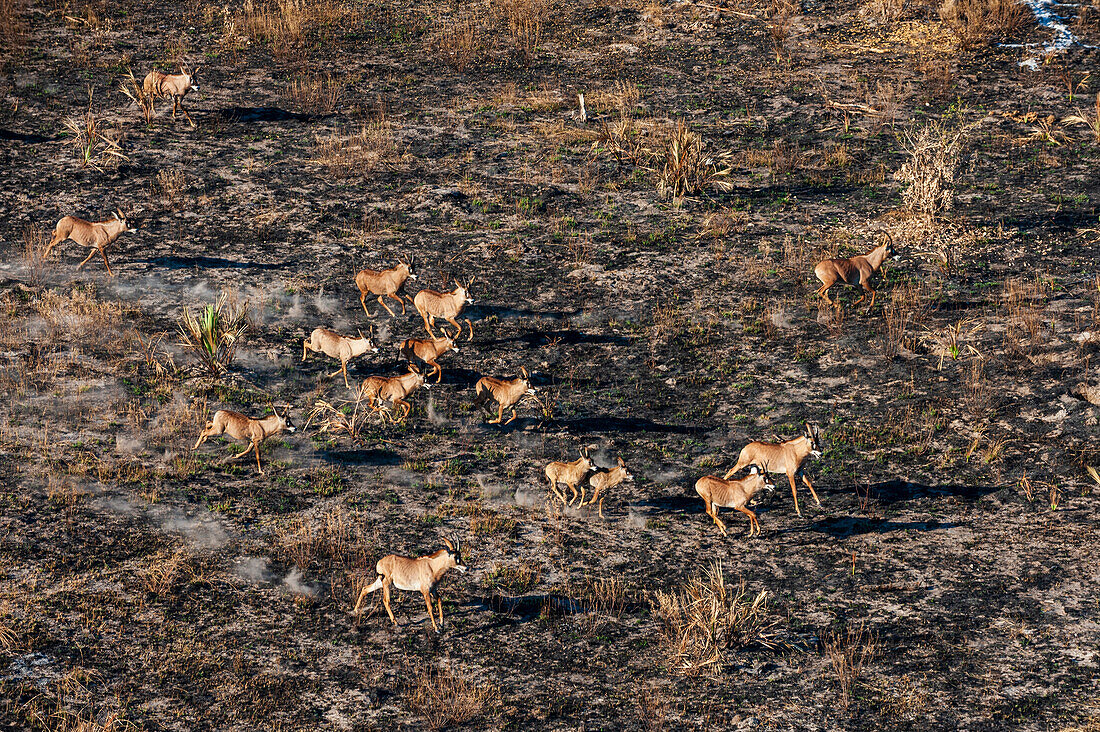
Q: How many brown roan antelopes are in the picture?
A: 15